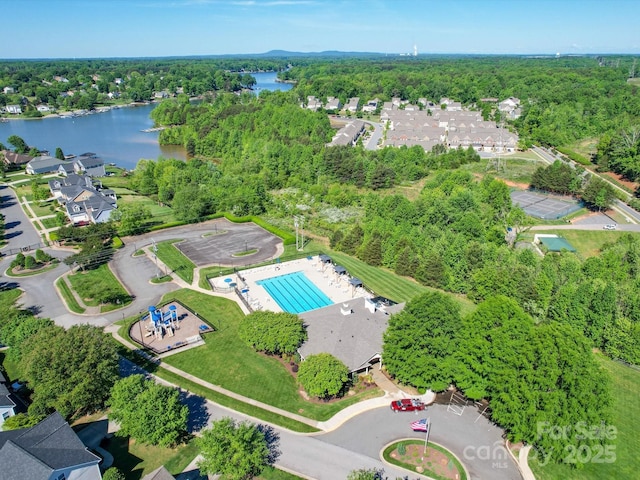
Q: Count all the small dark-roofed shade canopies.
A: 3